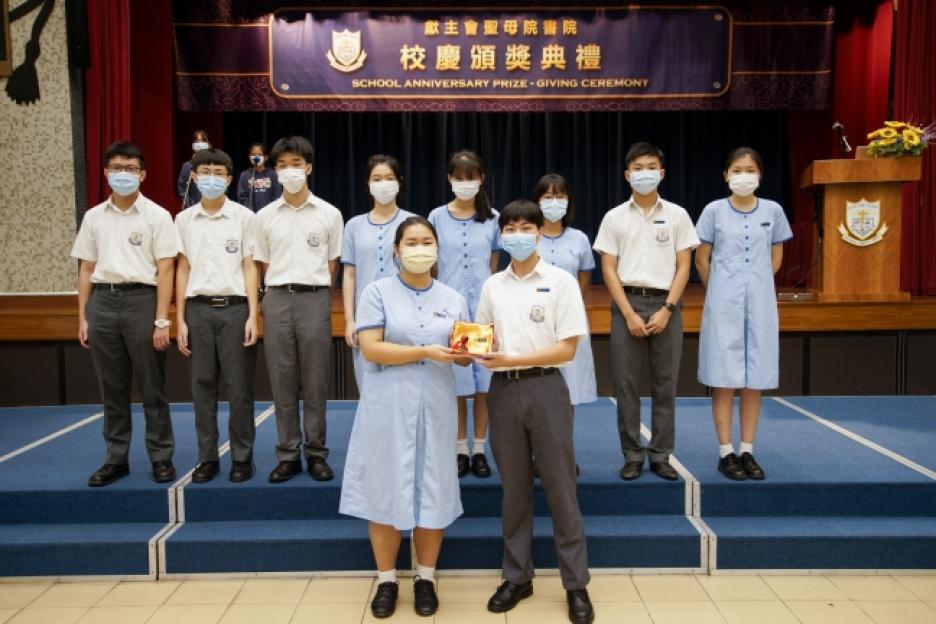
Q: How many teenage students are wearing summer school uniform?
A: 10